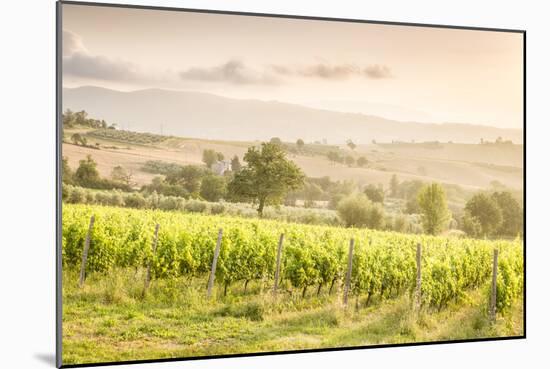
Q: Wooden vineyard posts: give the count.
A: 7